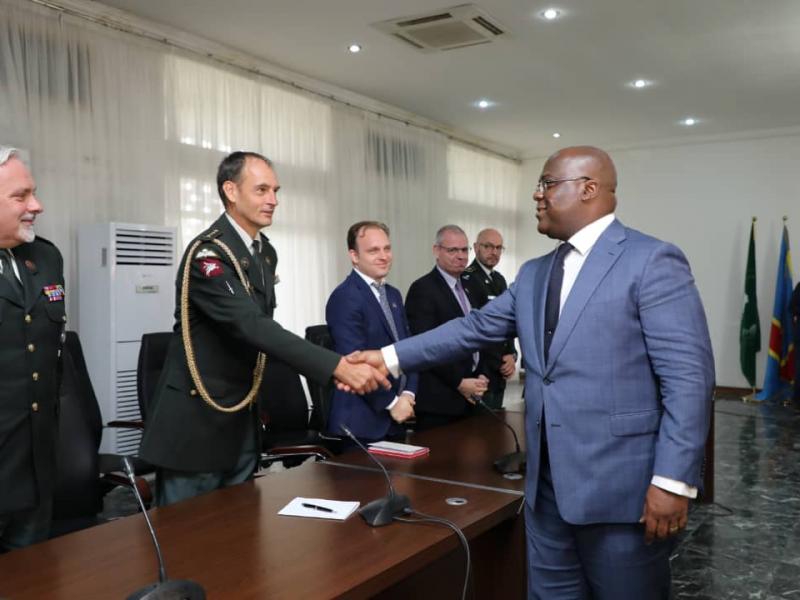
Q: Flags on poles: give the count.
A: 2